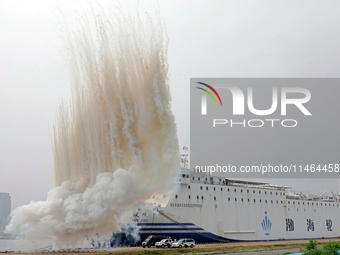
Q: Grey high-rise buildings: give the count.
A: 1